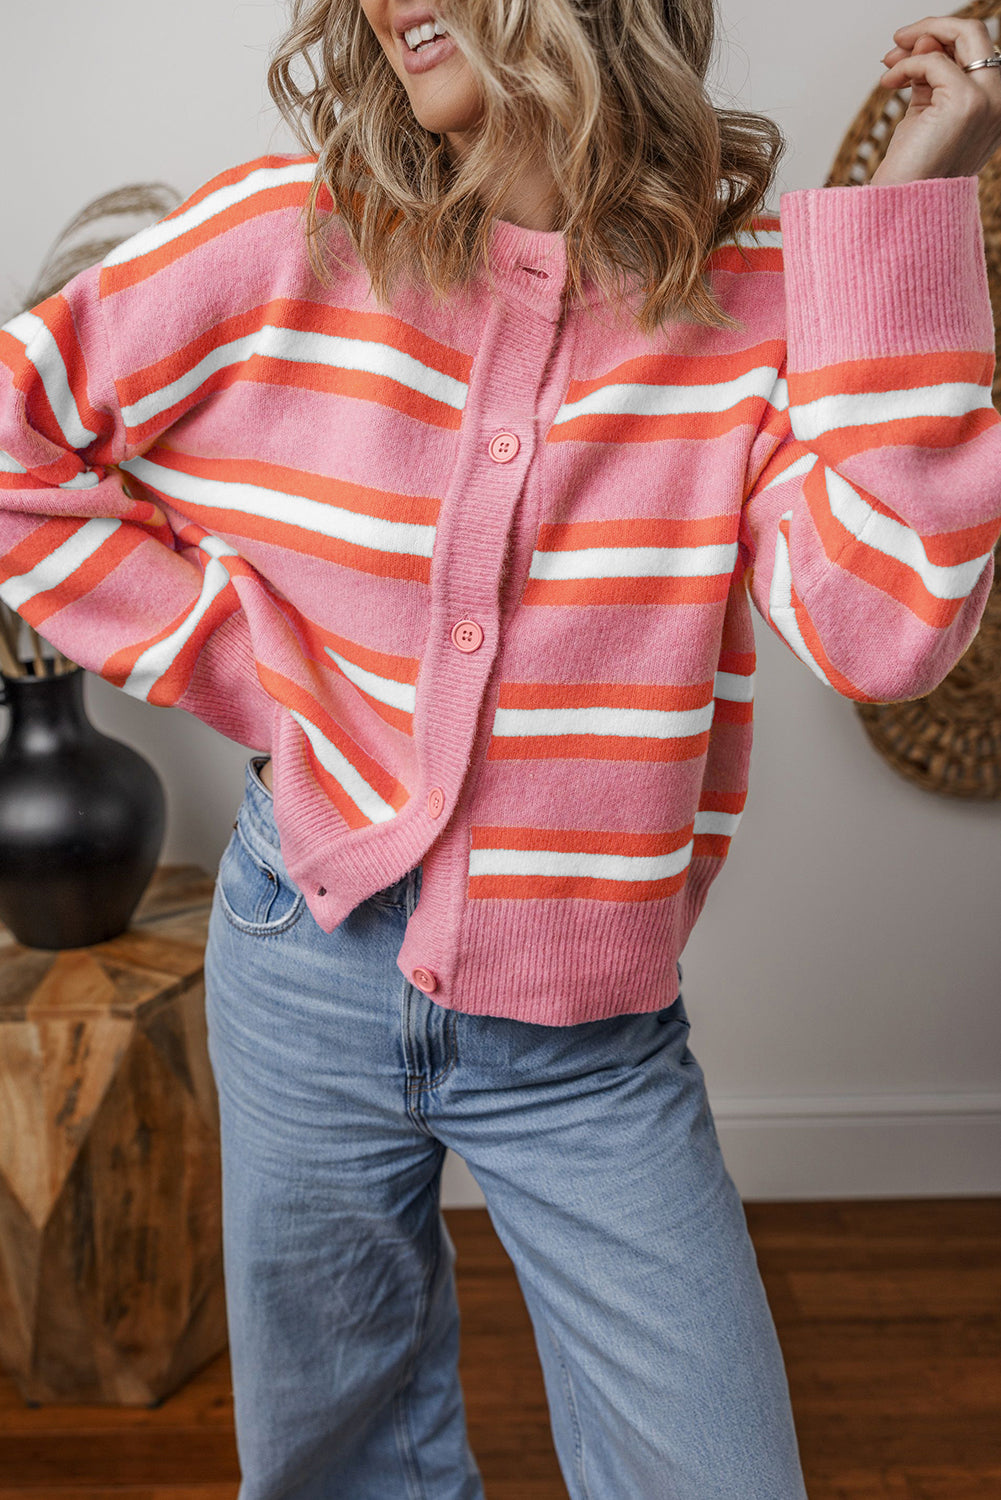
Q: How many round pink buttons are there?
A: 4